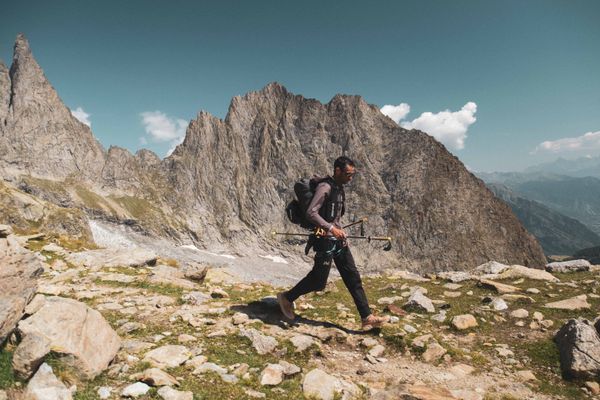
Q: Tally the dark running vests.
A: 1